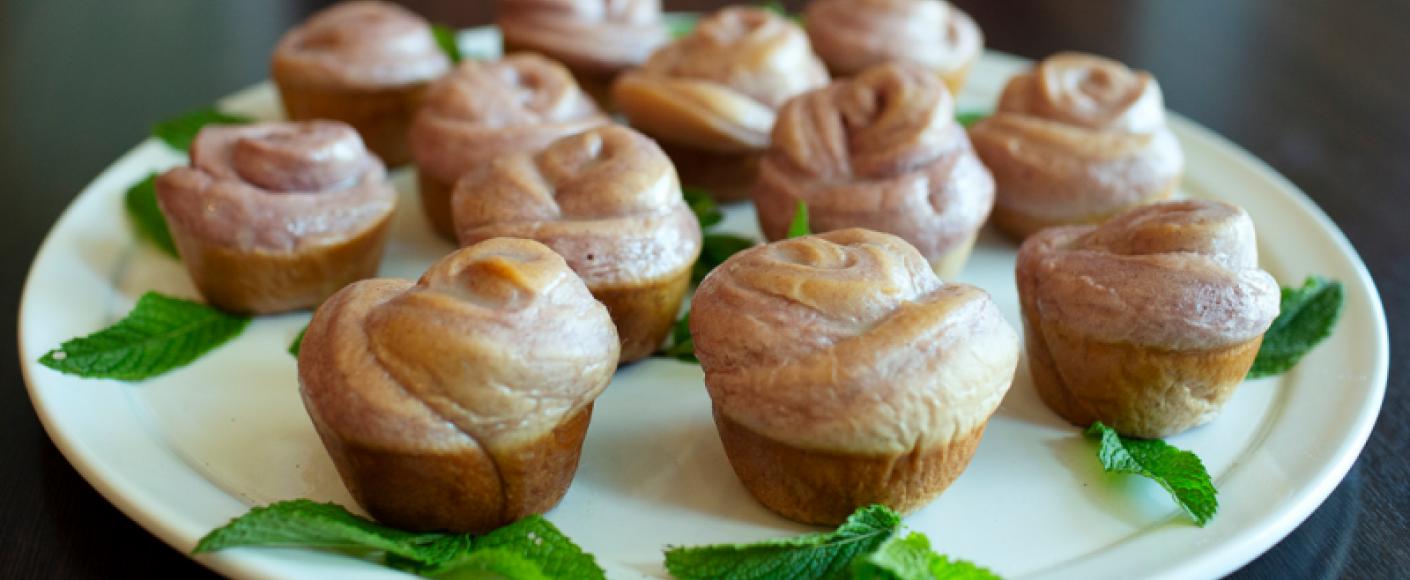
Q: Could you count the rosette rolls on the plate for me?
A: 12